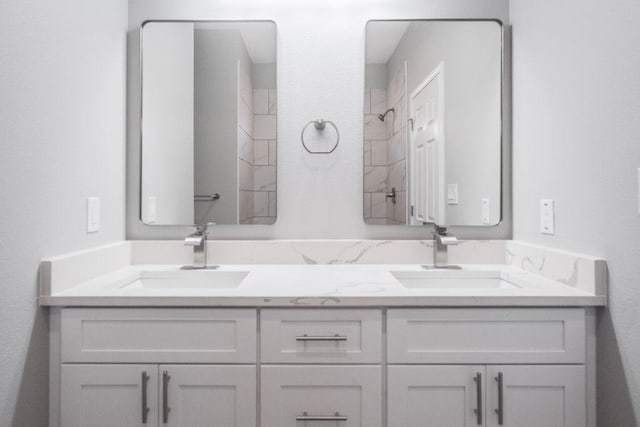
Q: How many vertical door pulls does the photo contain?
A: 4